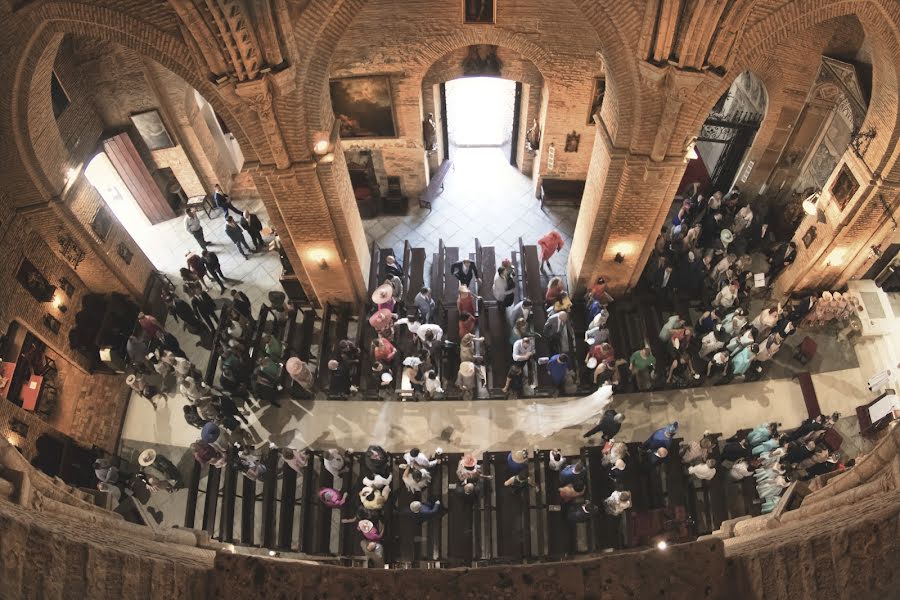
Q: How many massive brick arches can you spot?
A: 3